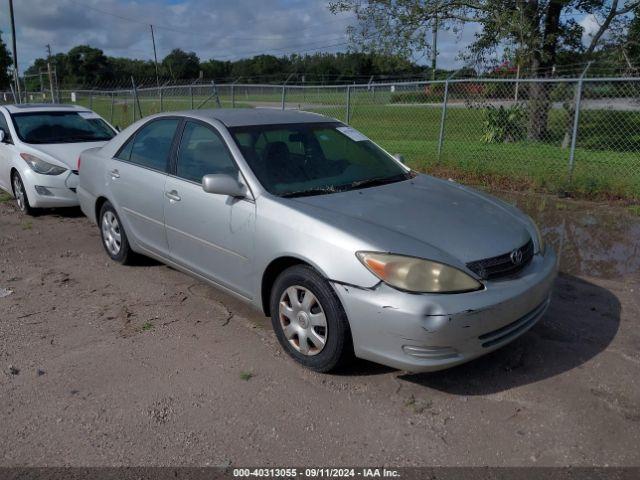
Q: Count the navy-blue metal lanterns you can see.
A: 0